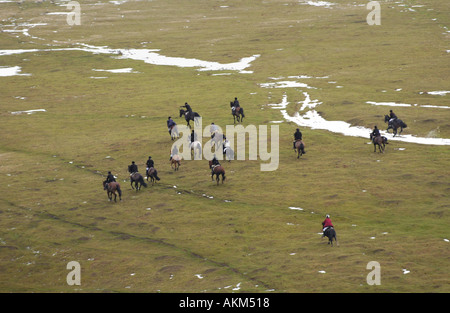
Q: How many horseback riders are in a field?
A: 15